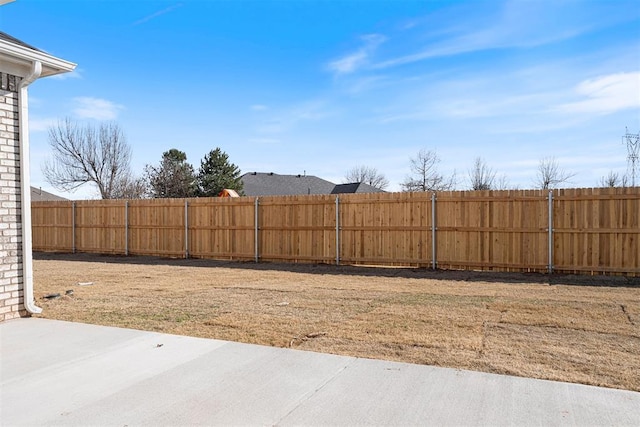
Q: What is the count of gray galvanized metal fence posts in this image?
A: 7